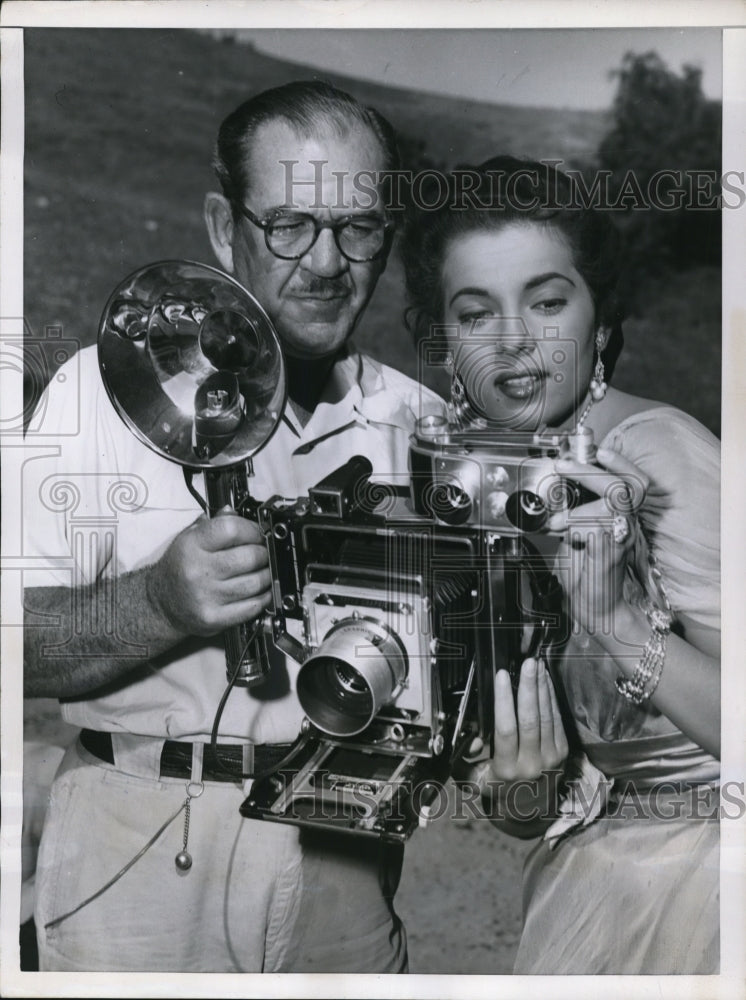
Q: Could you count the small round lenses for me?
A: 2